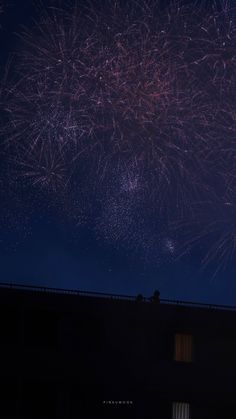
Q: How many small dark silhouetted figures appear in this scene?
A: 2